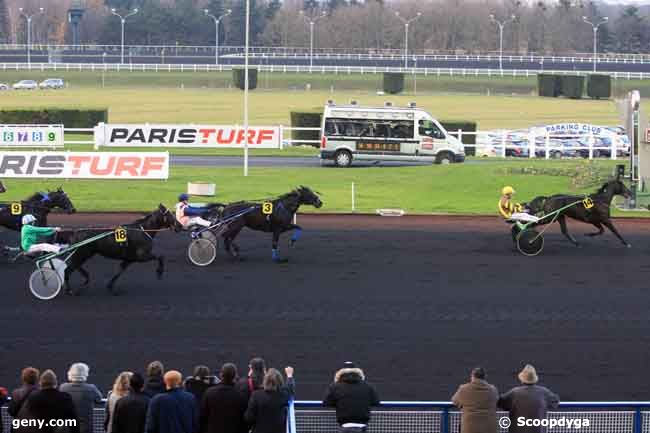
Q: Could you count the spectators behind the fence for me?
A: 14